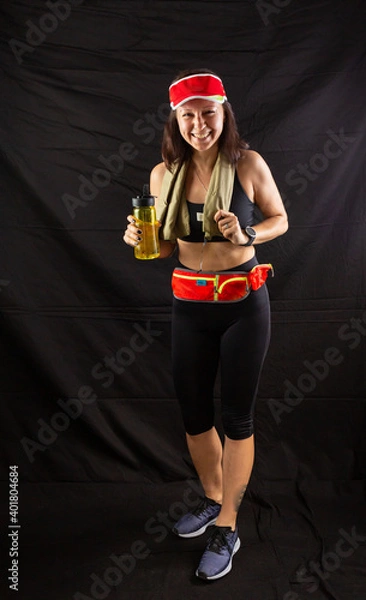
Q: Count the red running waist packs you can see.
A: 1